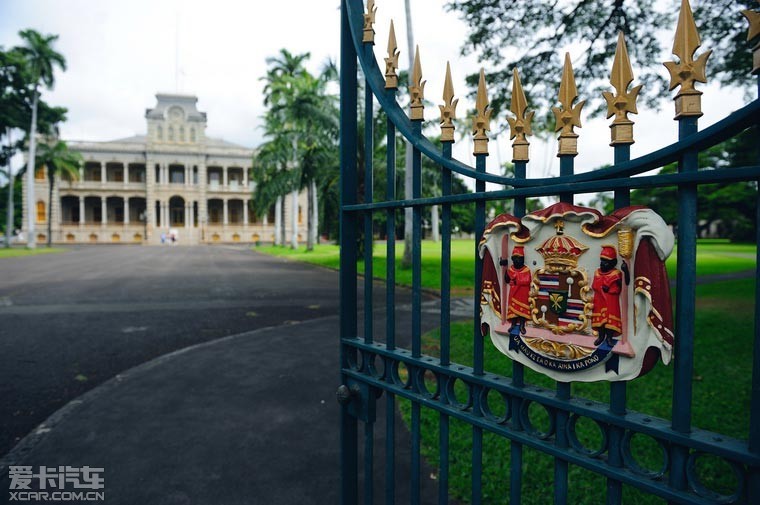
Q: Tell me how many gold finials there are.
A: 10